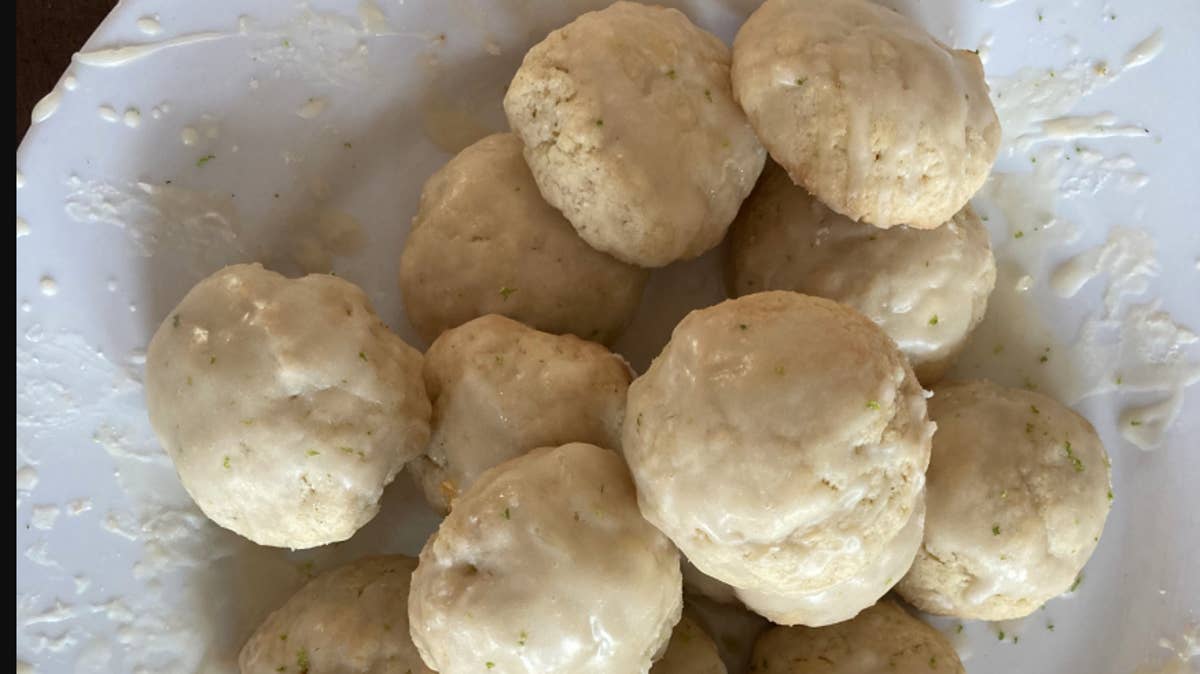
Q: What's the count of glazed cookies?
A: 13